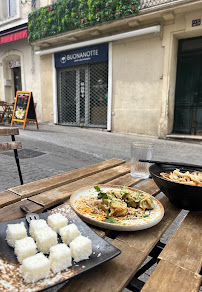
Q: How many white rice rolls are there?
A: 9